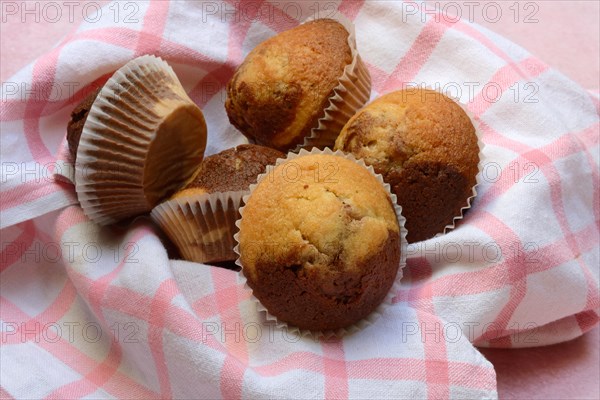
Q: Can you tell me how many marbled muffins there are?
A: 5